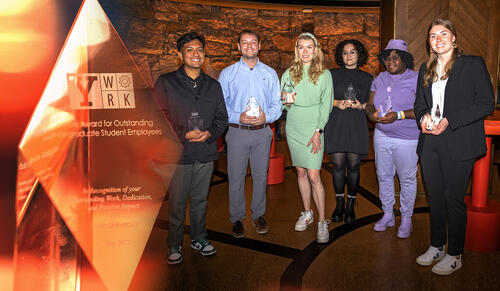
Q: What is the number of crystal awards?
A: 7